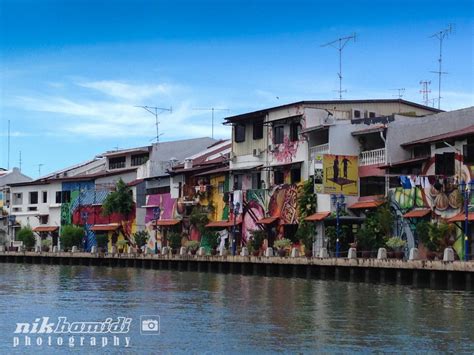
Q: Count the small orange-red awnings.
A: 9